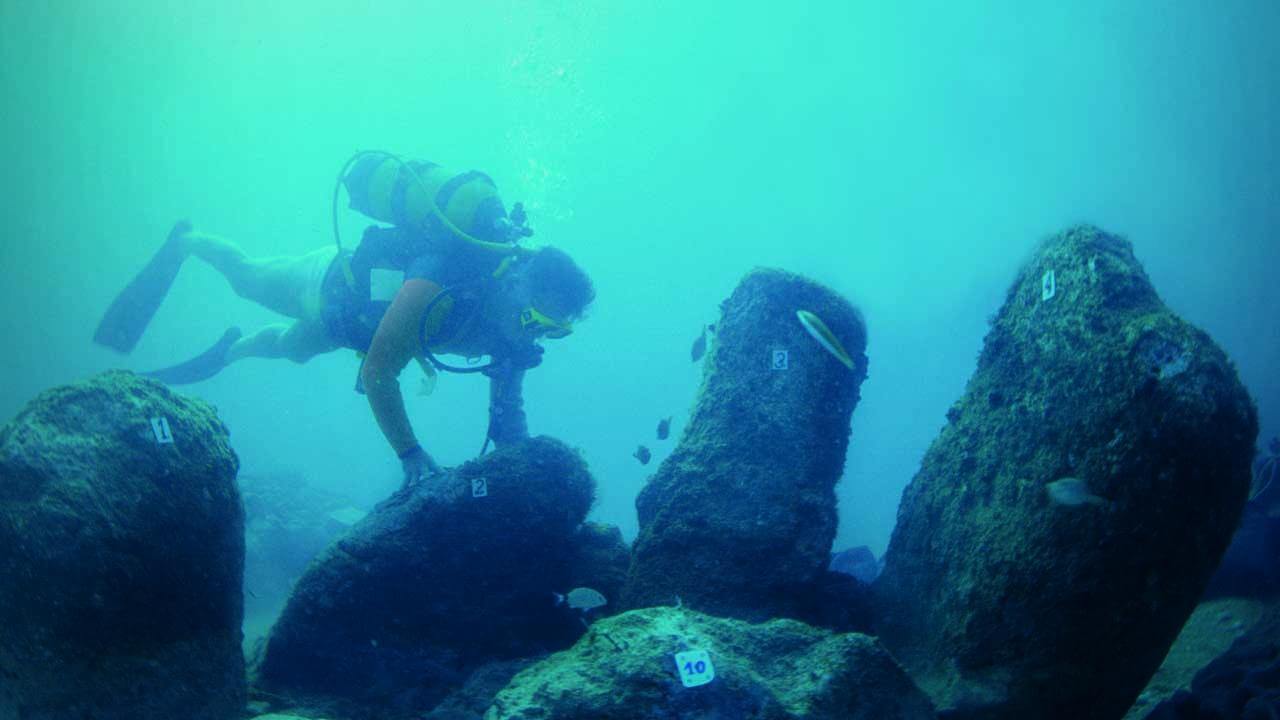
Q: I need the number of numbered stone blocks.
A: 5